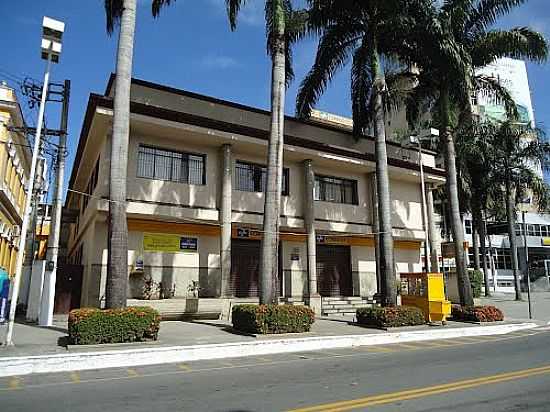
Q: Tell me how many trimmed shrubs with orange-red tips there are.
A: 4